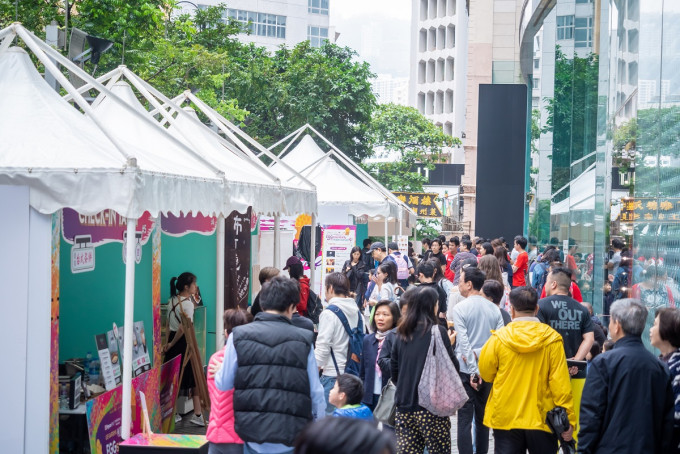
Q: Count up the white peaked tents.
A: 5